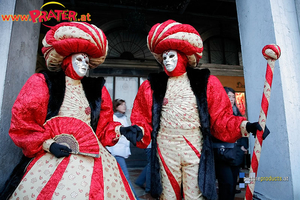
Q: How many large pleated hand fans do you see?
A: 1